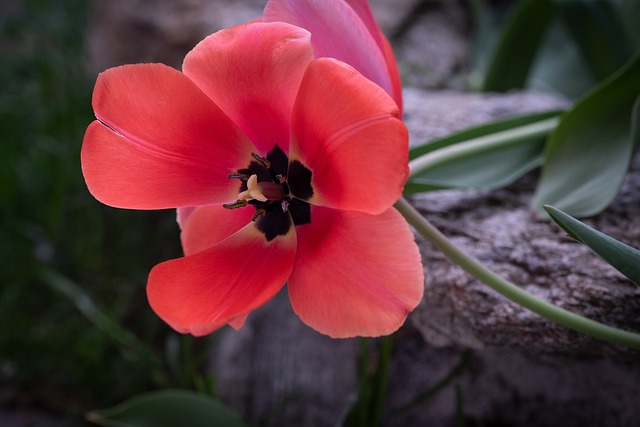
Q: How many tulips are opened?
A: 1